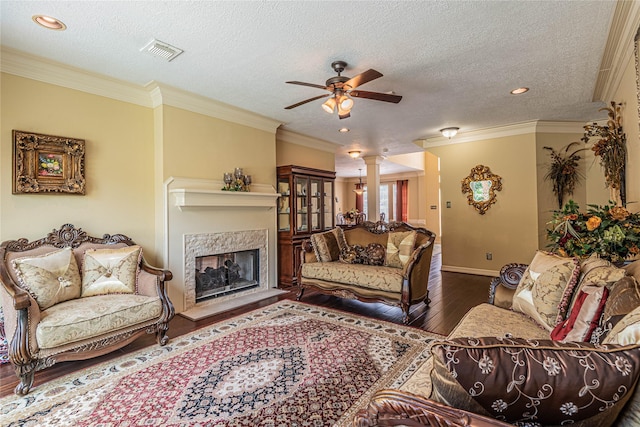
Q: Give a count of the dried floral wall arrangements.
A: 2